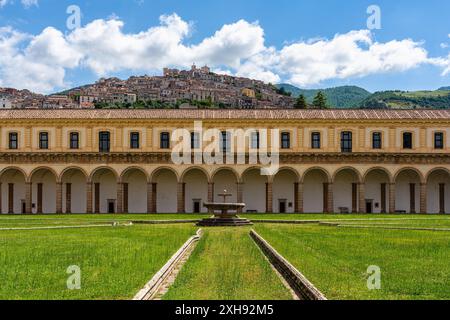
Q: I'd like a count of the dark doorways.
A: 5